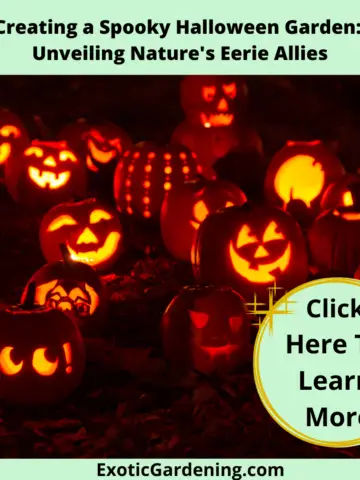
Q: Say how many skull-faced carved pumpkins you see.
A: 1